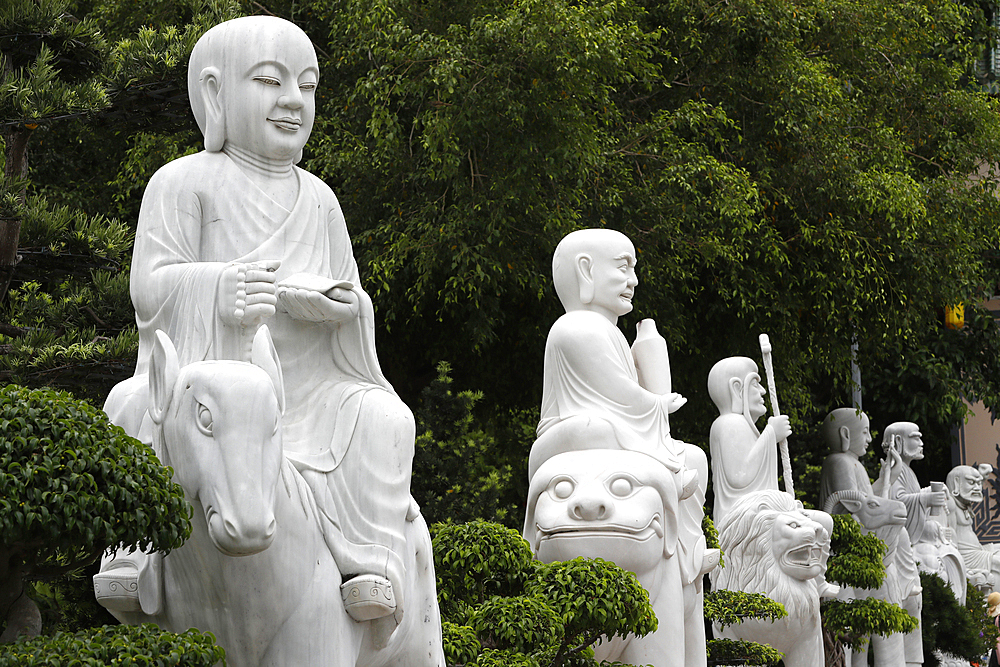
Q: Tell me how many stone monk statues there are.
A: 6